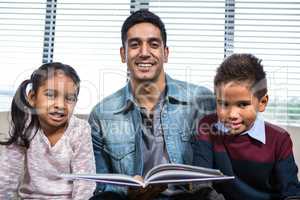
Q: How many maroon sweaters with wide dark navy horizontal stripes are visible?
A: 1